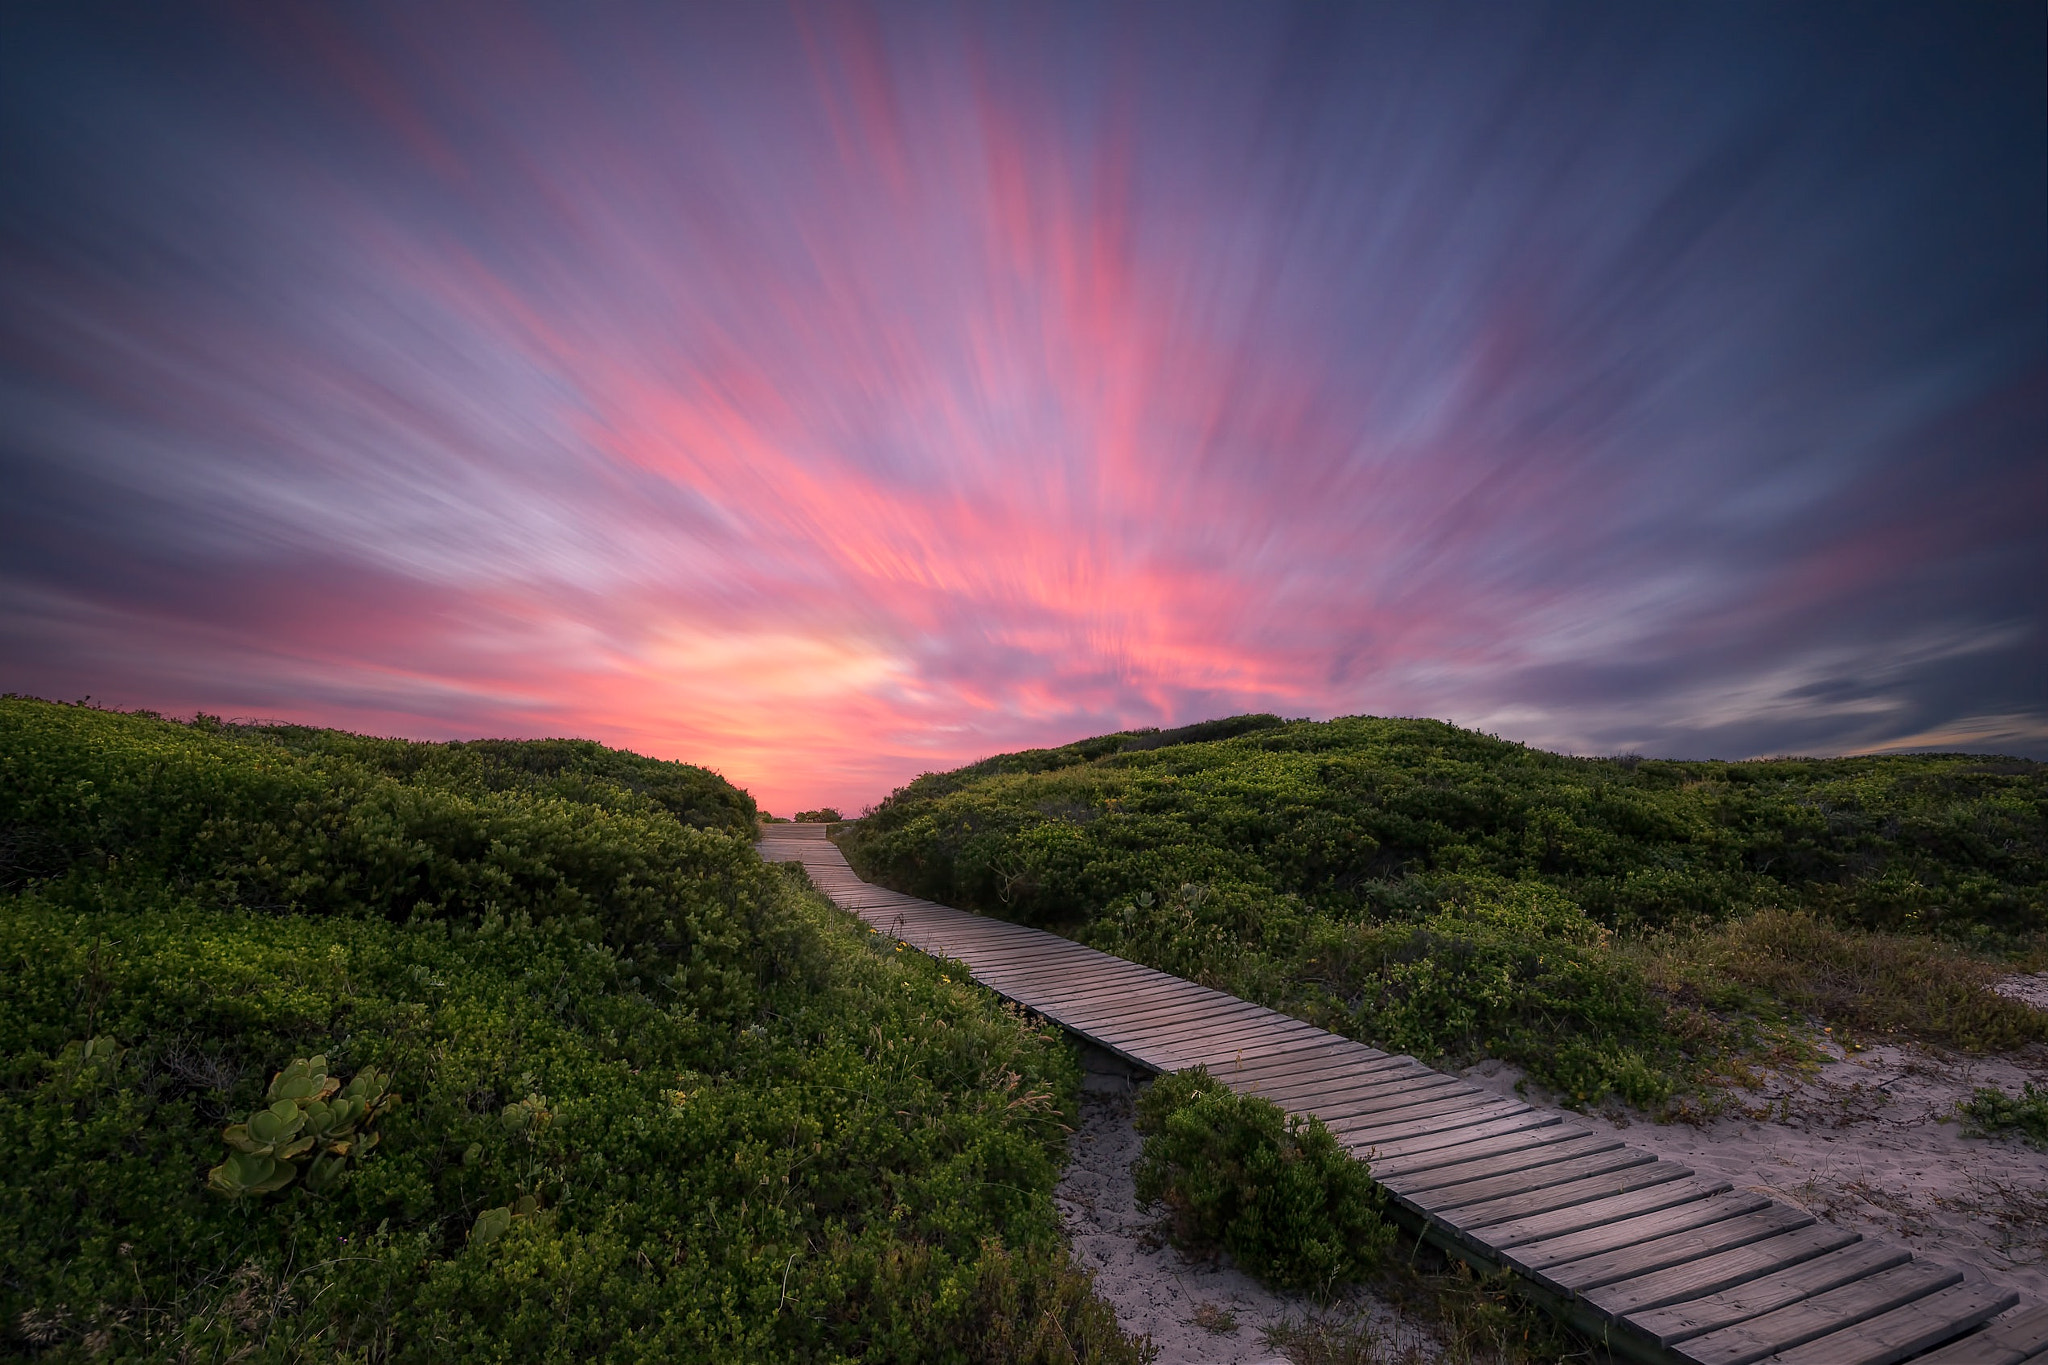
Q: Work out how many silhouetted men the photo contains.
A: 0